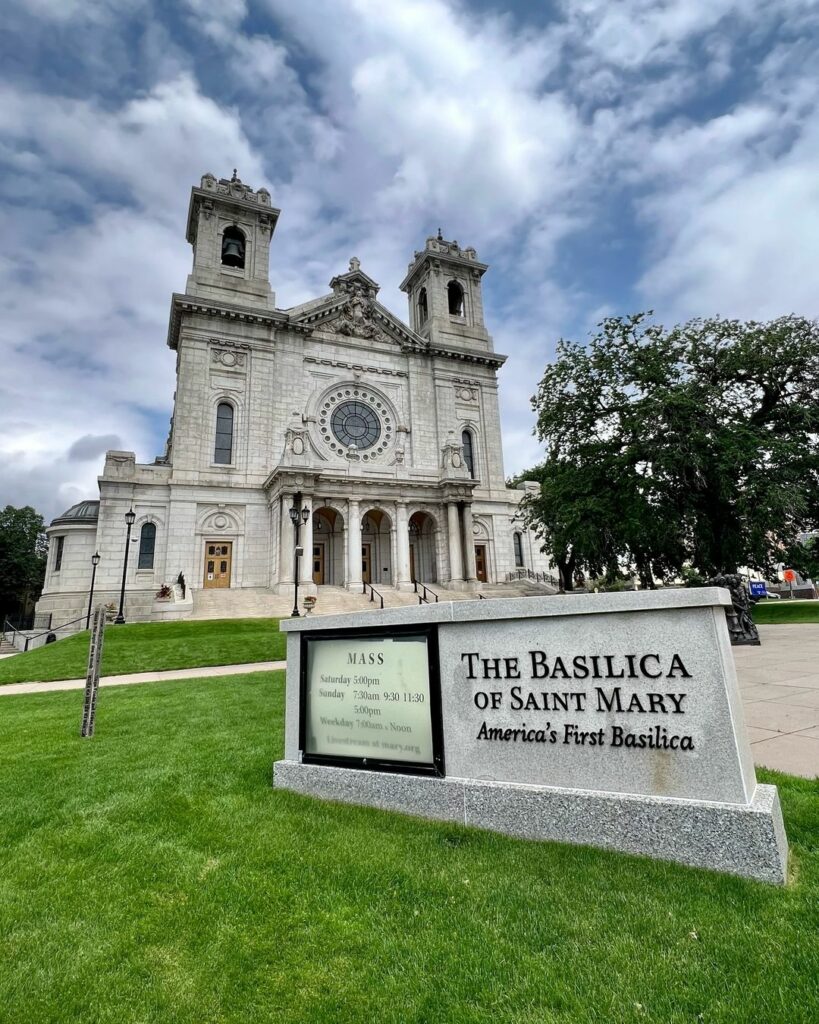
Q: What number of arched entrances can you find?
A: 3